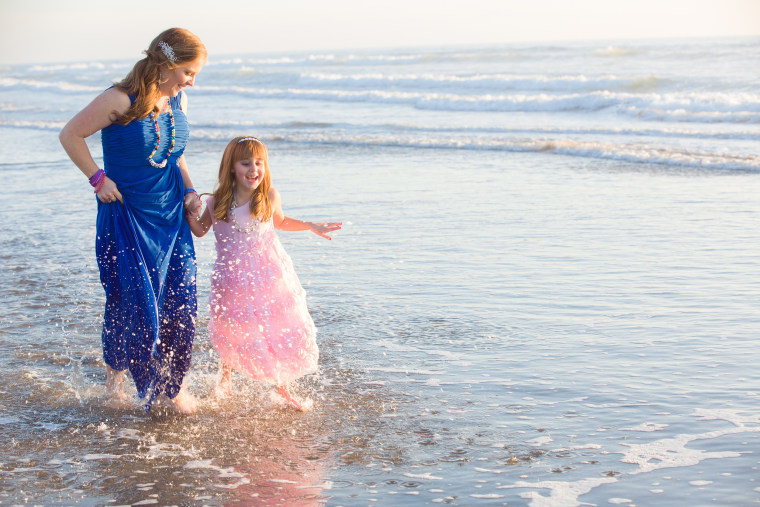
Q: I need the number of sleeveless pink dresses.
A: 1